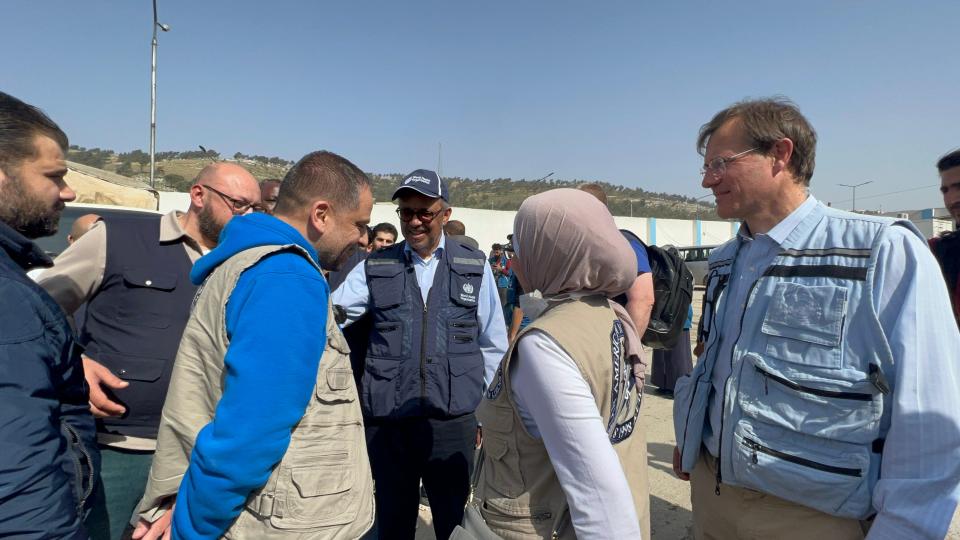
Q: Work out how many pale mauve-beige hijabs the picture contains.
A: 1